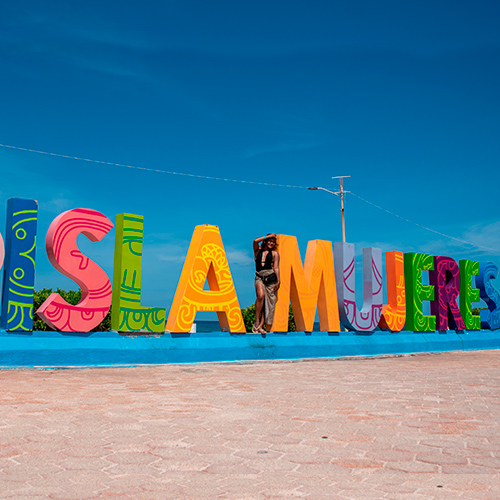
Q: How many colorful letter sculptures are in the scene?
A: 11